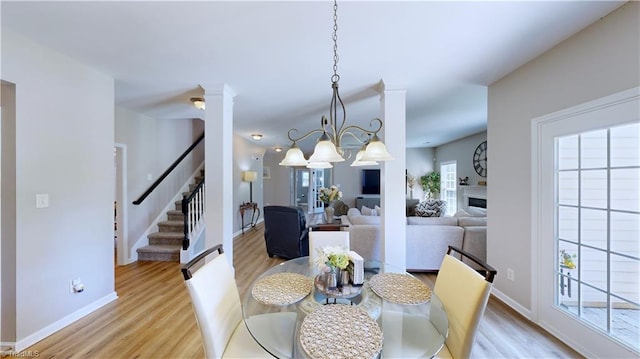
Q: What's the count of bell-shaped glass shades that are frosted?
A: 5